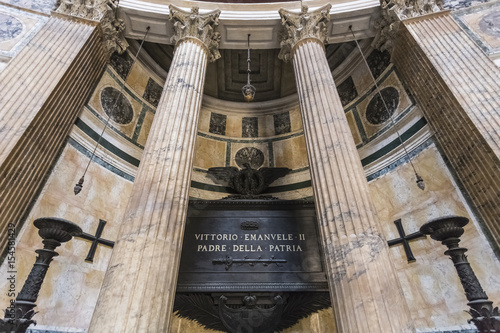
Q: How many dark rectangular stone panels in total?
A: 7